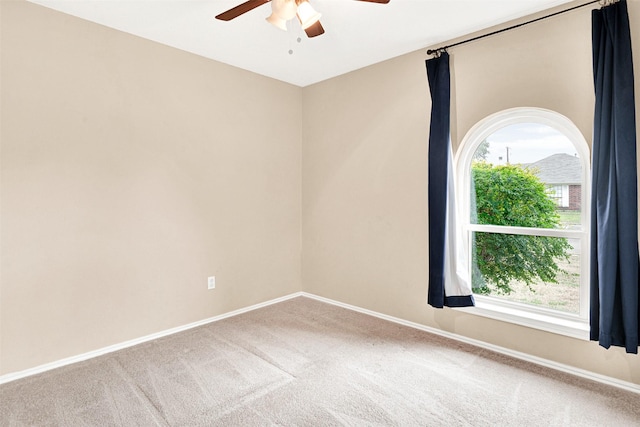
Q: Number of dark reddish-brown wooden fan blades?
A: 3